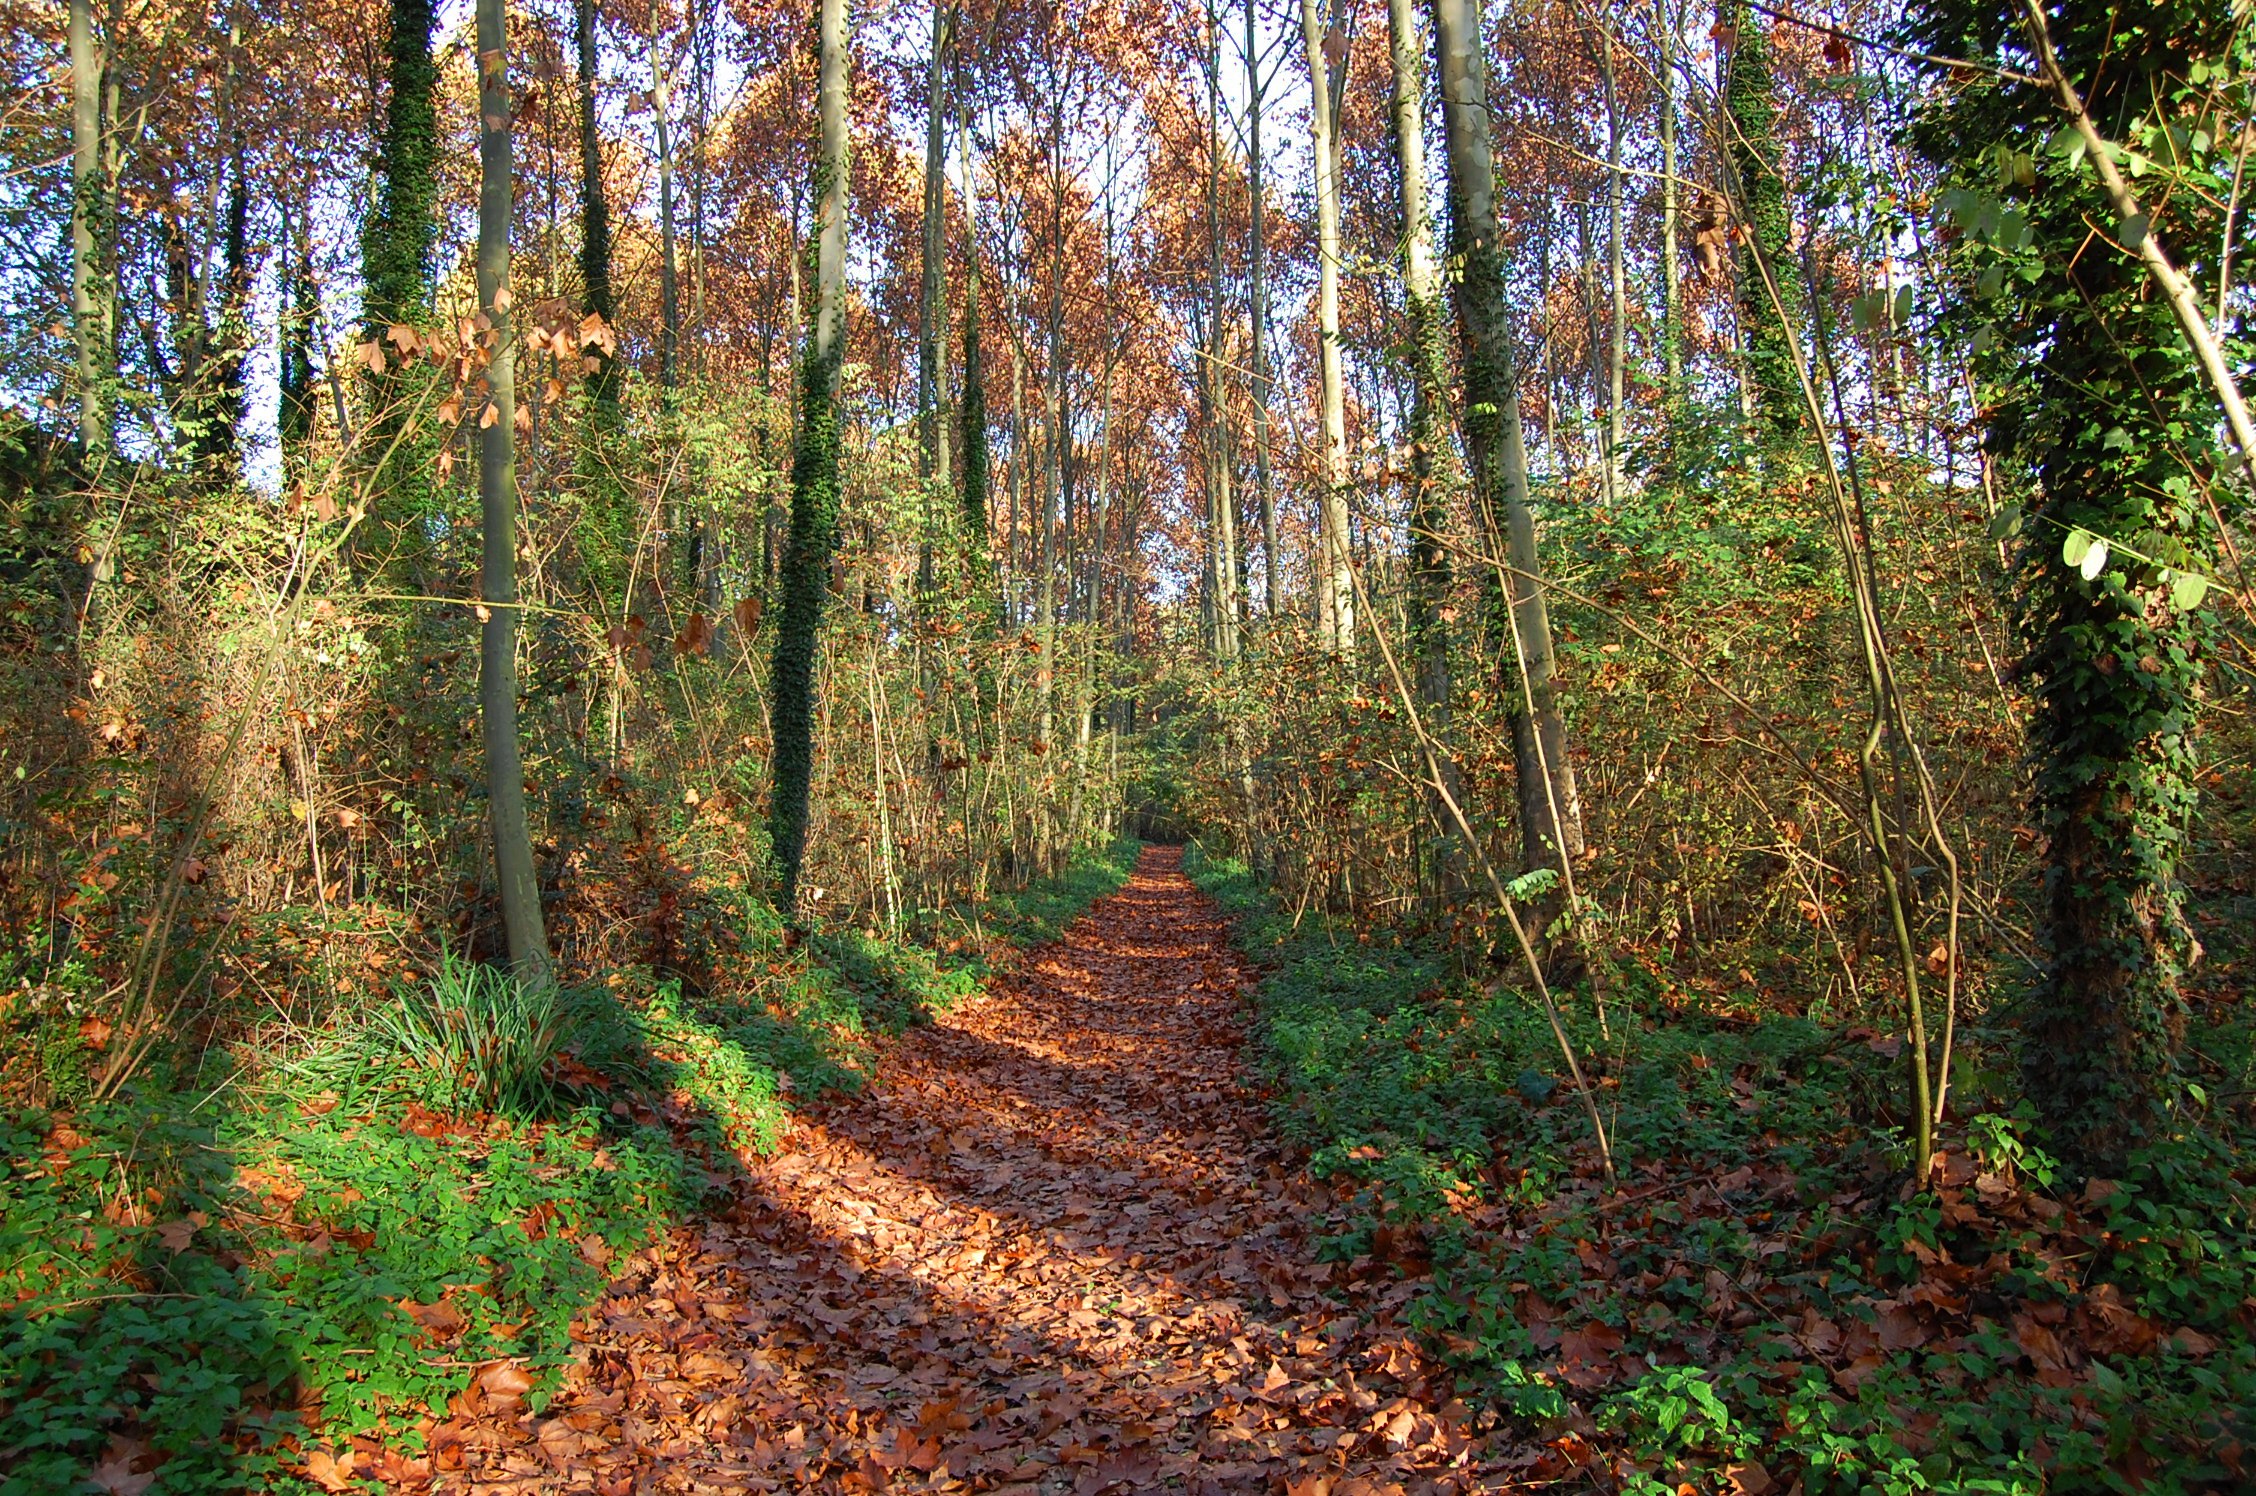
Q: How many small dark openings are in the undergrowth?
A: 1